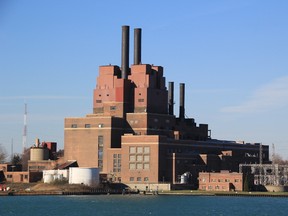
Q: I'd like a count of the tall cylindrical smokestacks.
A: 4